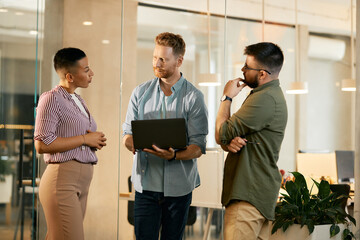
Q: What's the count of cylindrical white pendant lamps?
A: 3